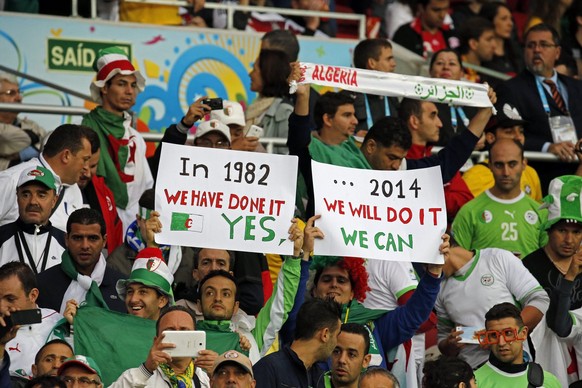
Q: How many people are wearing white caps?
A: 2